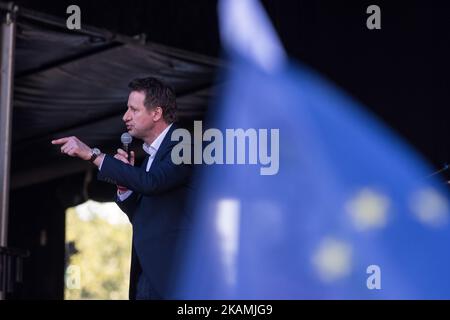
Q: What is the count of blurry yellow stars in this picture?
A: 3